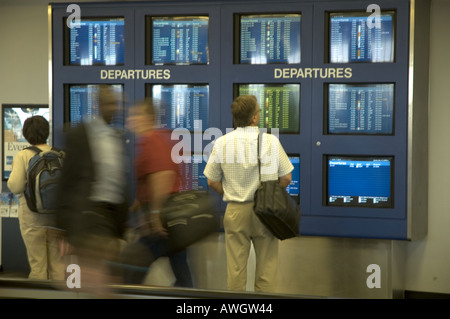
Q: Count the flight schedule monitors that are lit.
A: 11